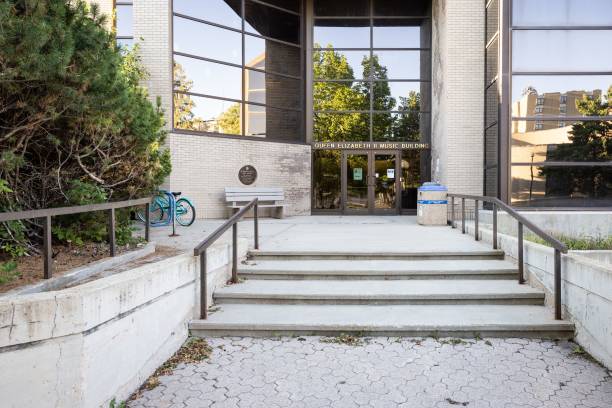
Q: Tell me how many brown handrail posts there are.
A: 12